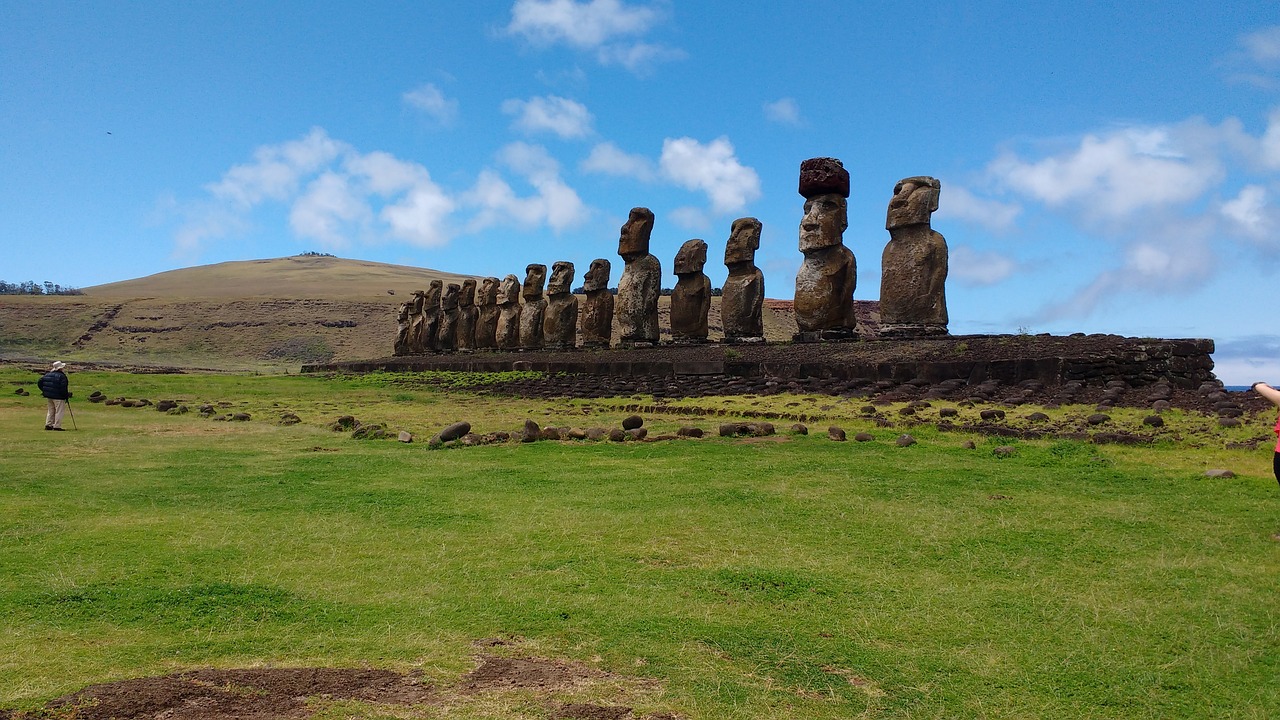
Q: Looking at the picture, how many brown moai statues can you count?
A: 15